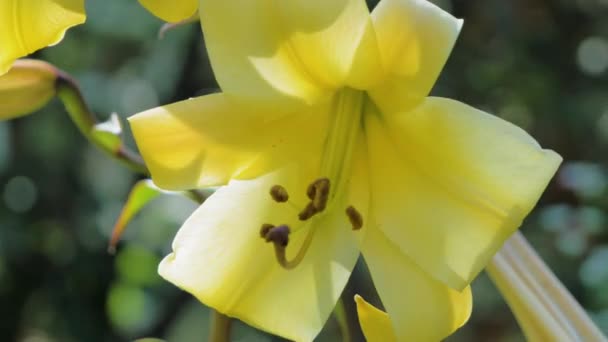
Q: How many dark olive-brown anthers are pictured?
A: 6